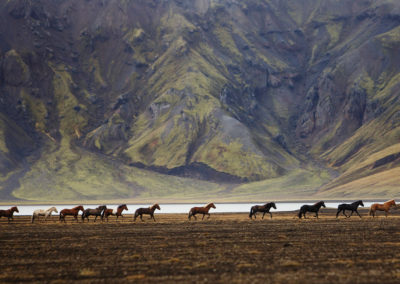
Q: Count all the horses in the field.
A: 11